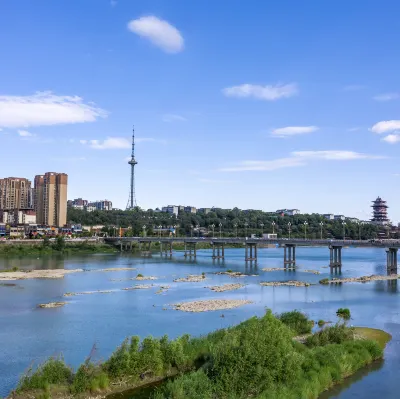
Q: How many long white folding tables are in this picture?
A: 0